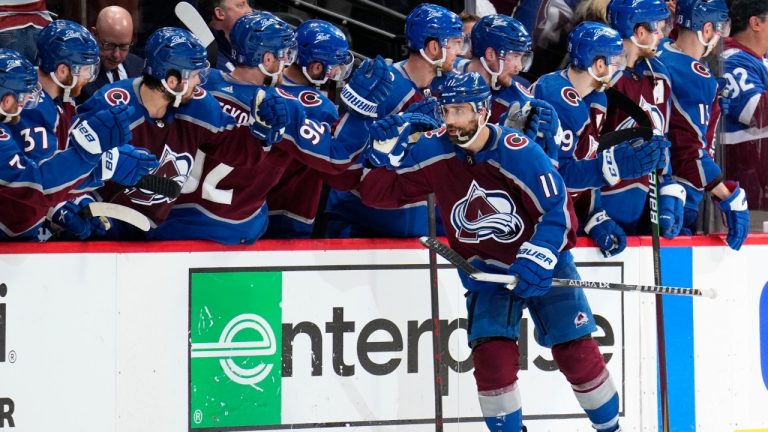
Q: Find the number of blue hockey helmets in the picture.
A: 11